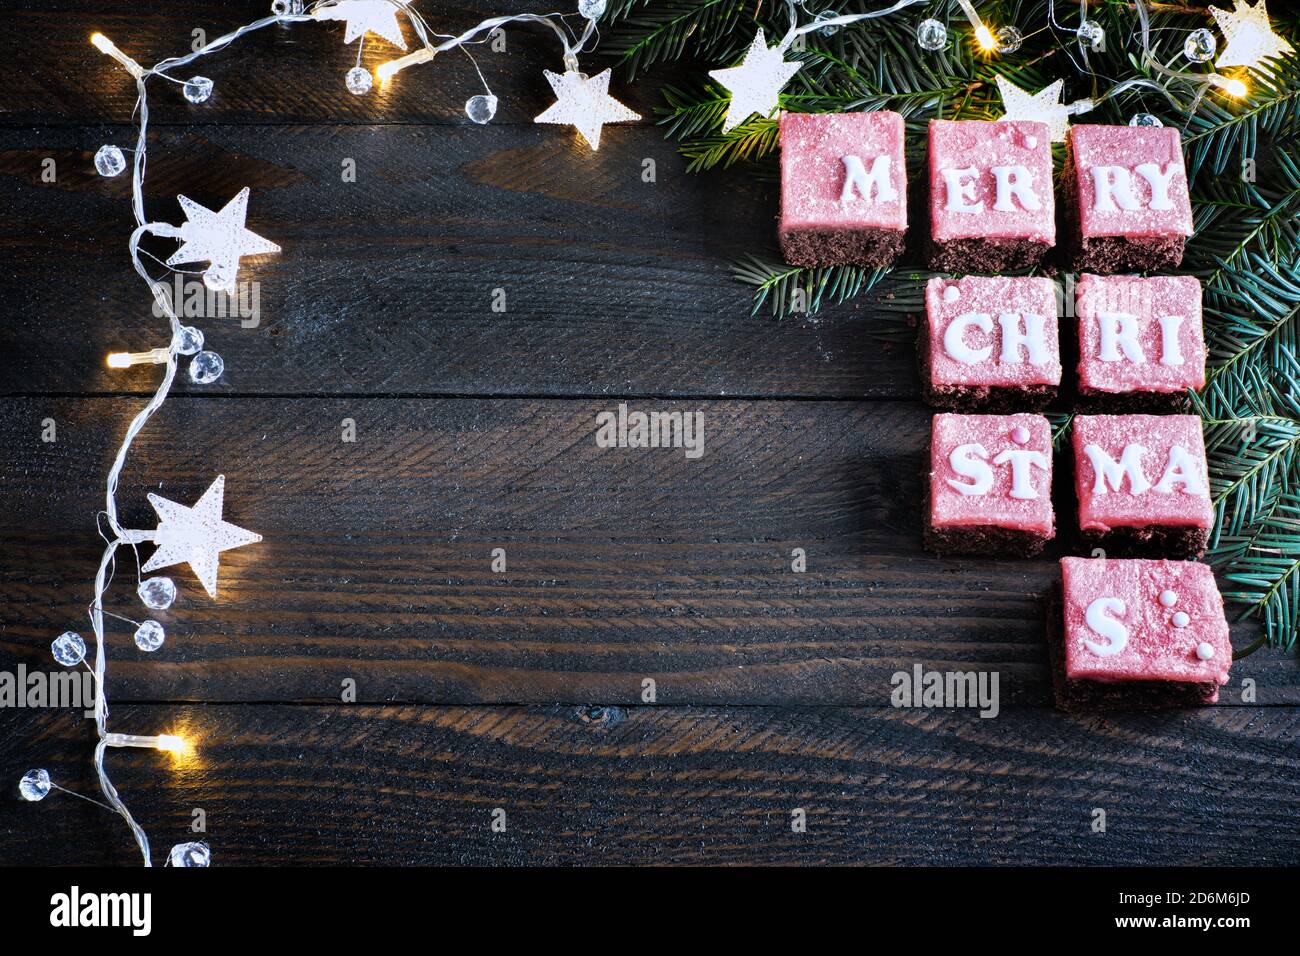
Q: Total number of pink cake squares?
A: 8